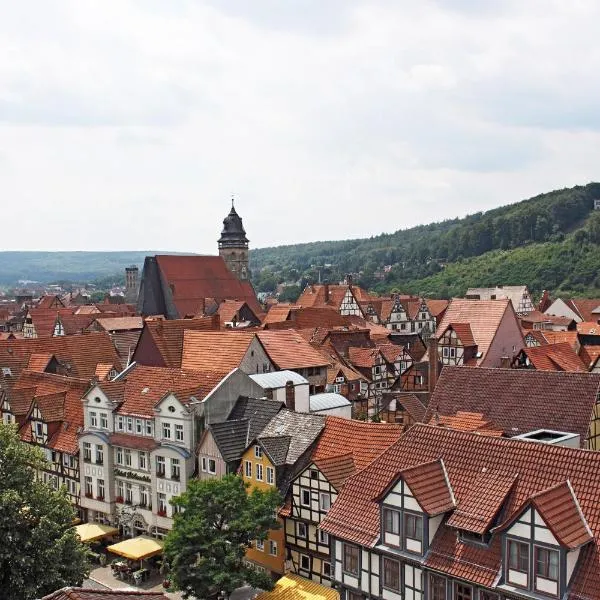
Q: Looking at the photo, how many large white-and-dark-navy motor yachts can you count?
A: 0